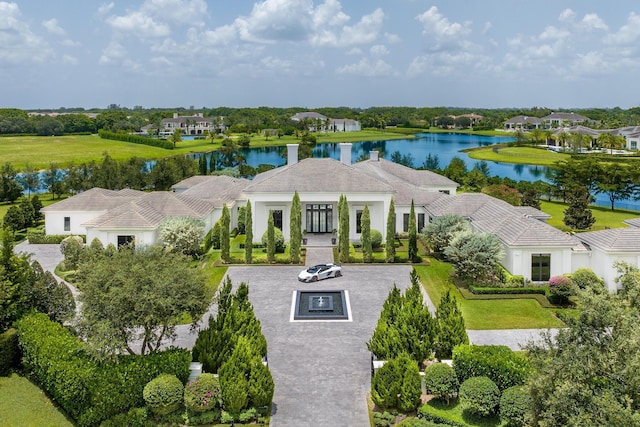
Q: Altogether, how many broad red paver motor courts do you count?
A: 0